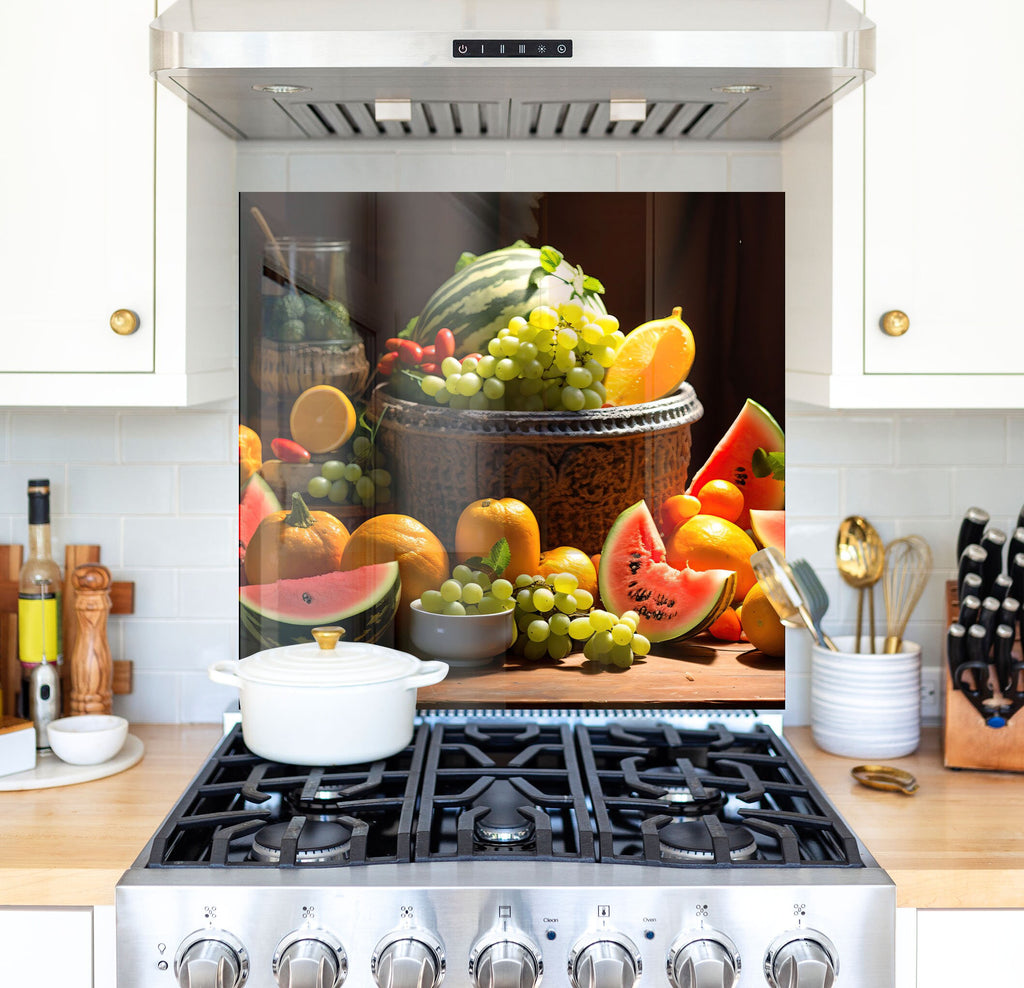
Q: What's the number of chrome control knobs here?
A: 7